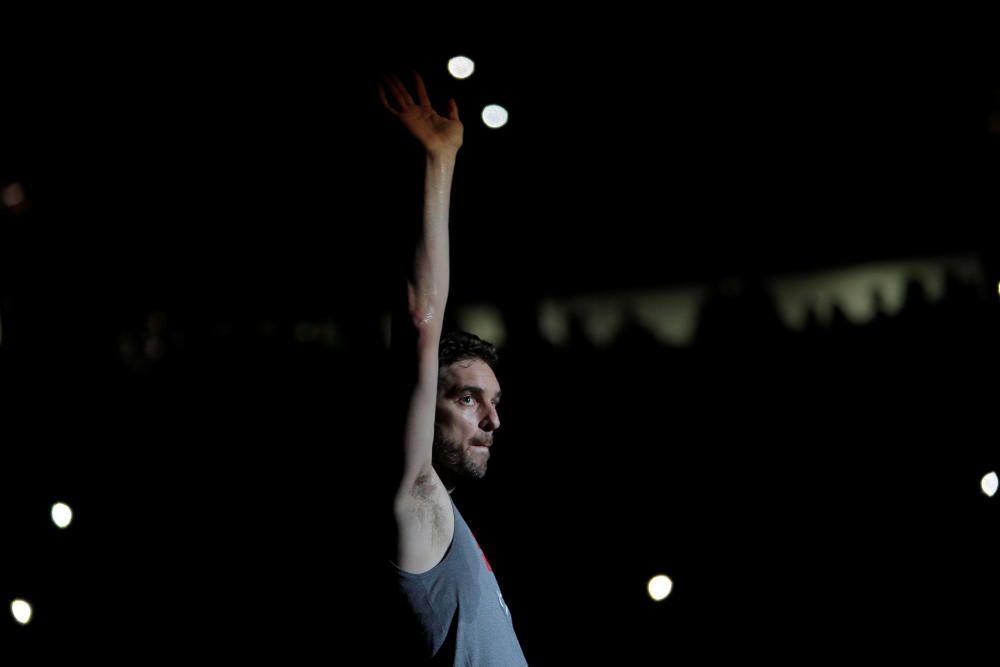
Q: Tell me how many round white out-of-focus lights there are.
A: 6